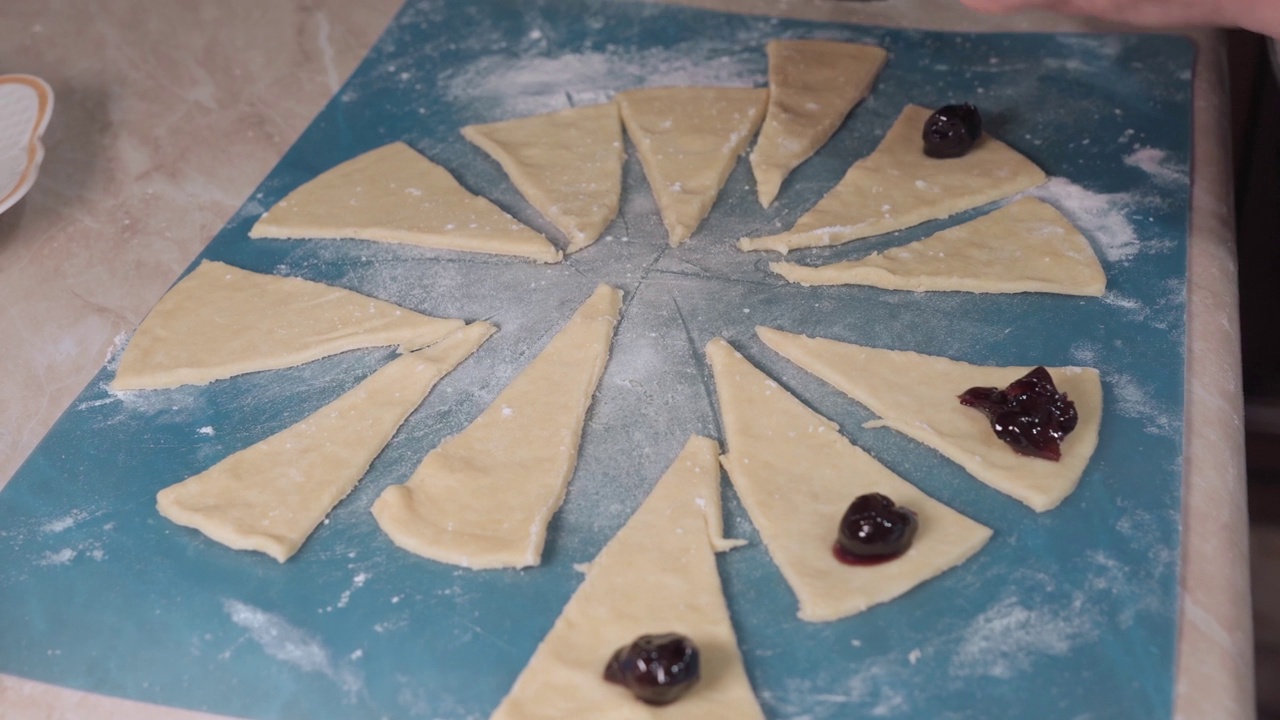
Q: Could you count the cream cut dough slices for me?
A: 12